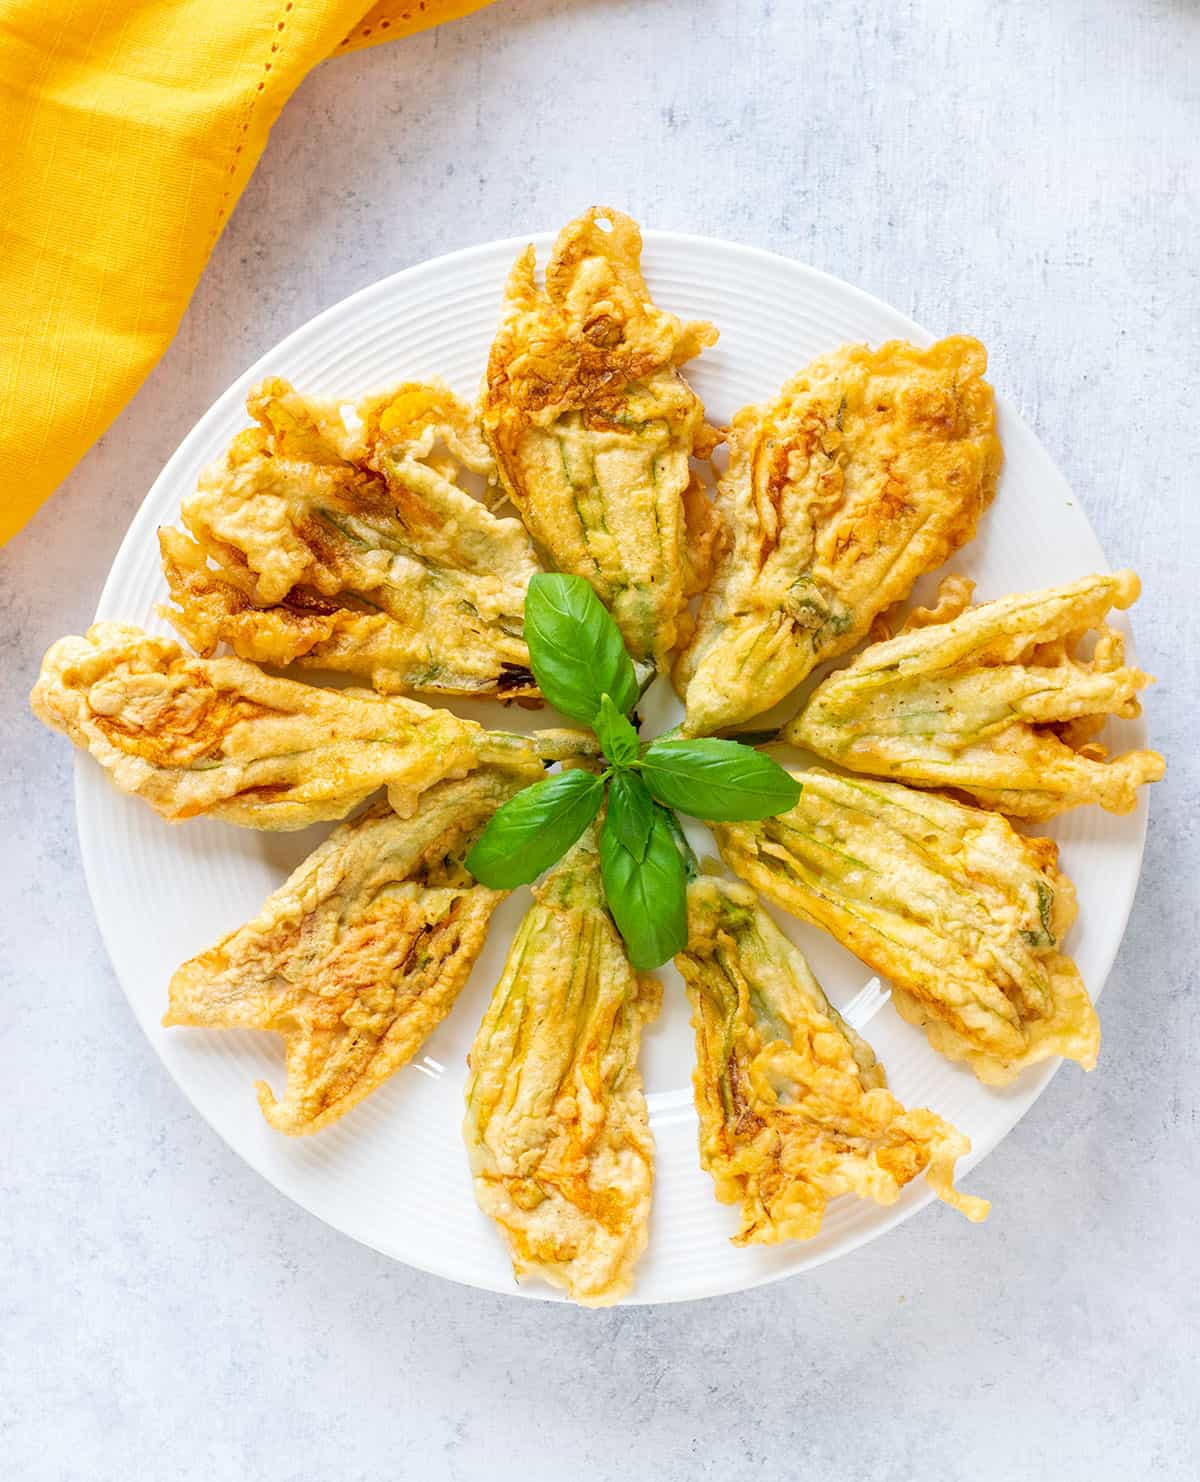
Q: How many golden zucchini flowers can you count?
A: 9